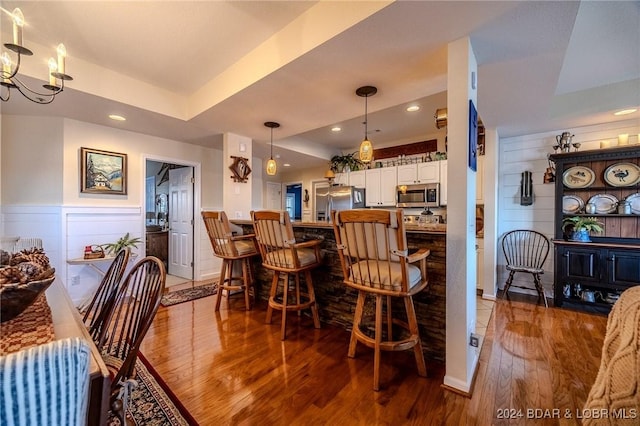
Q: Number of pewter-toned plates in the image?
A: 3